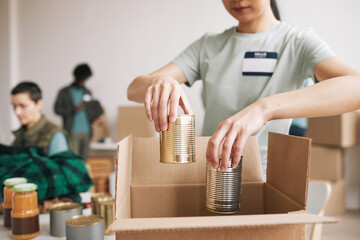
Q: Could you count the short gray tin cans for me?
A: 2